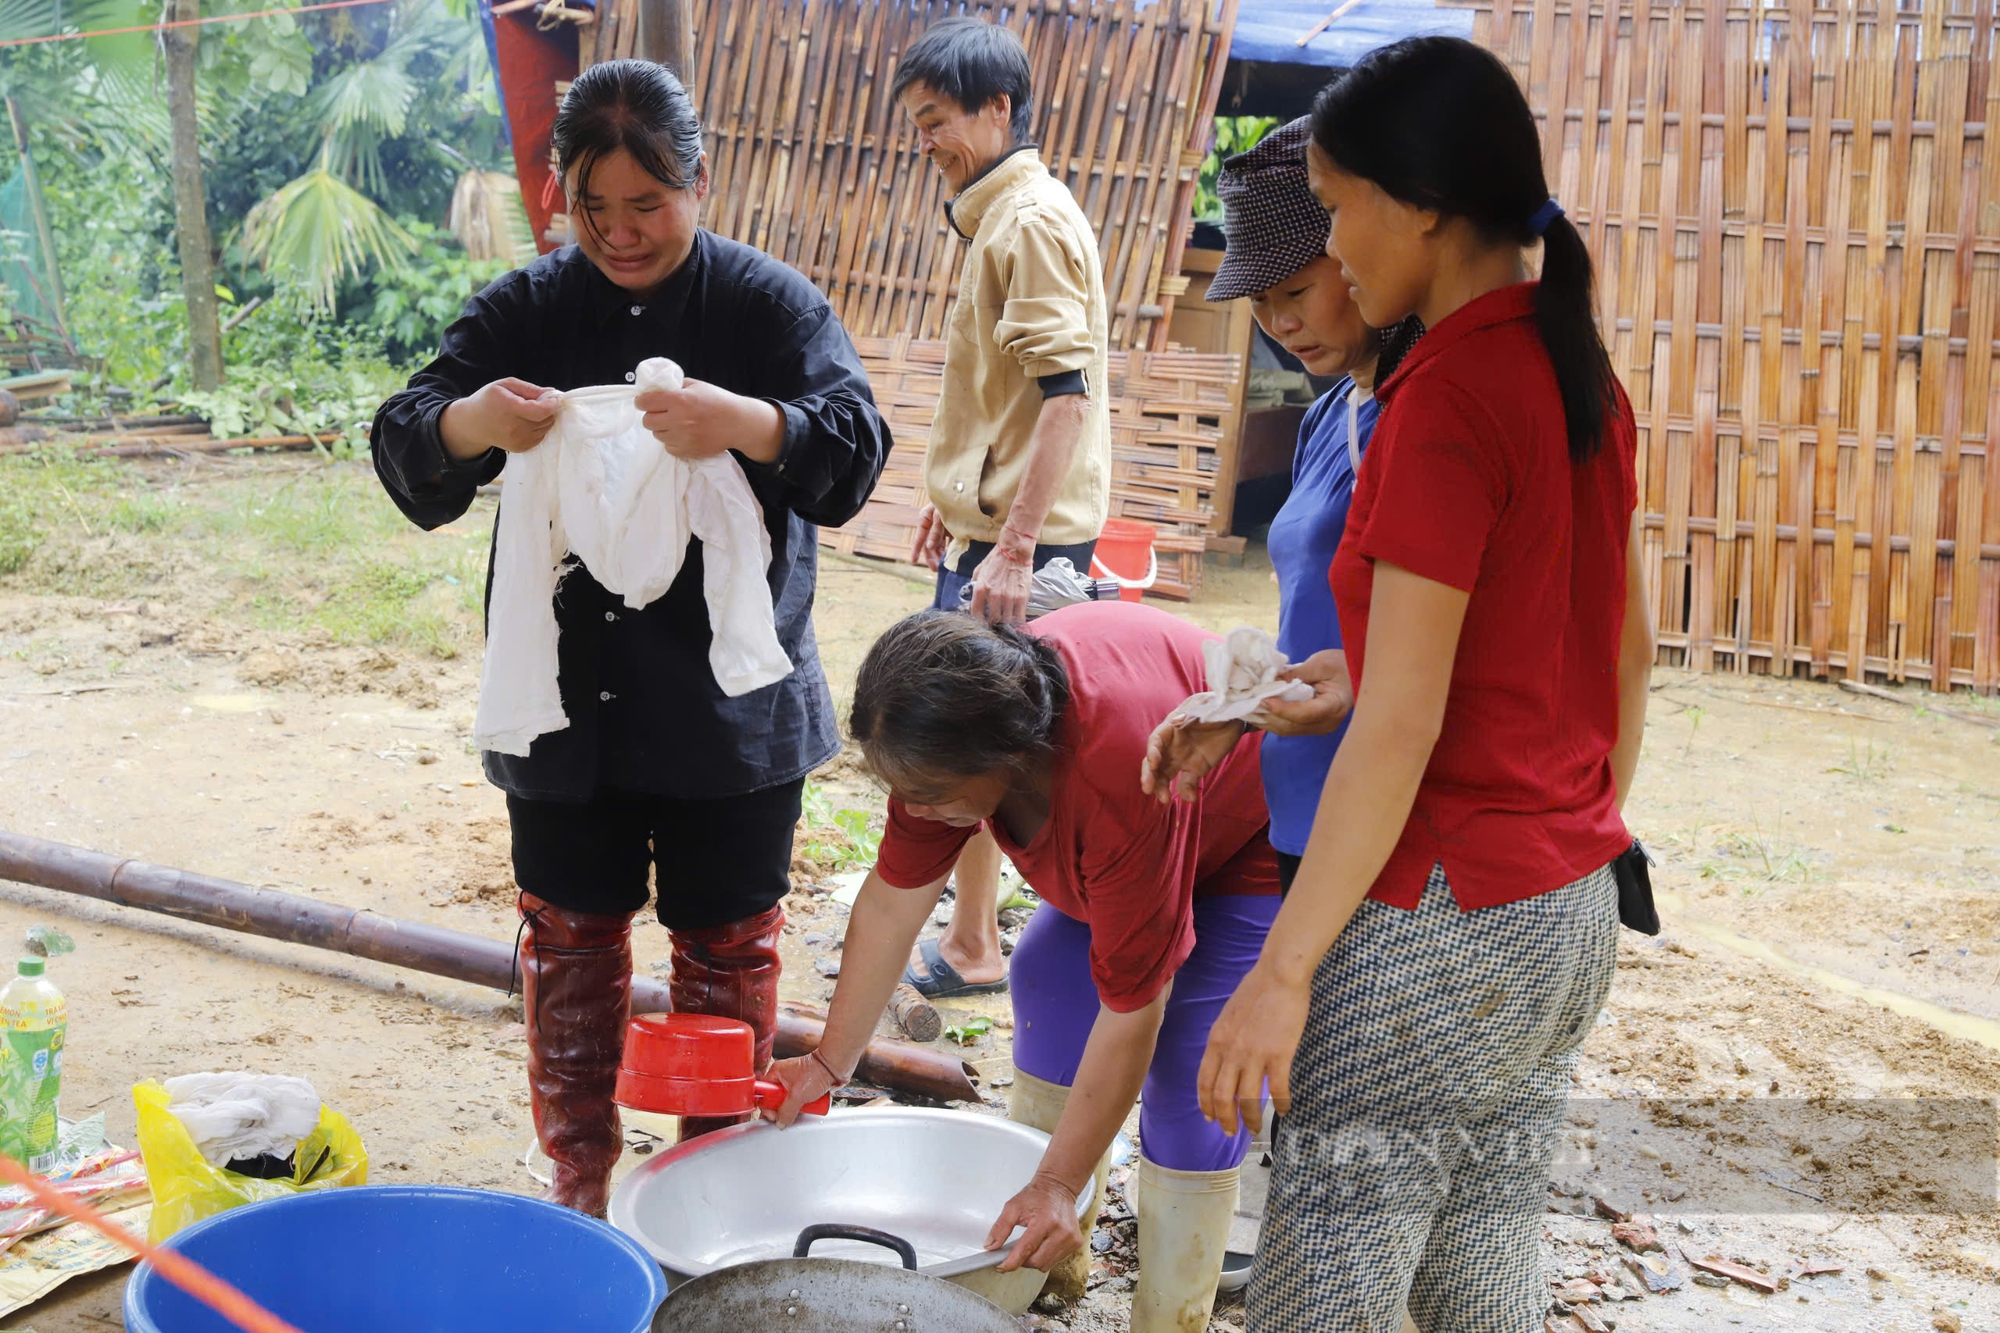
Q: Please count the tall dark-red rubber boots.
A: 2